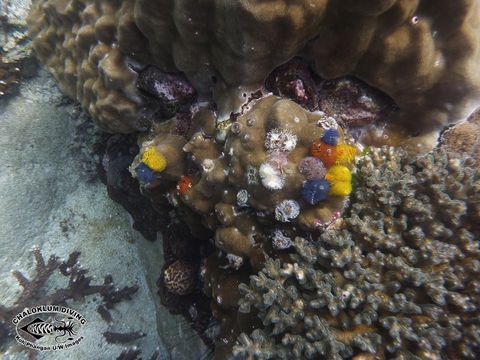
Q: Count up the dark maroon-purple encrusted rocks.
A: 3